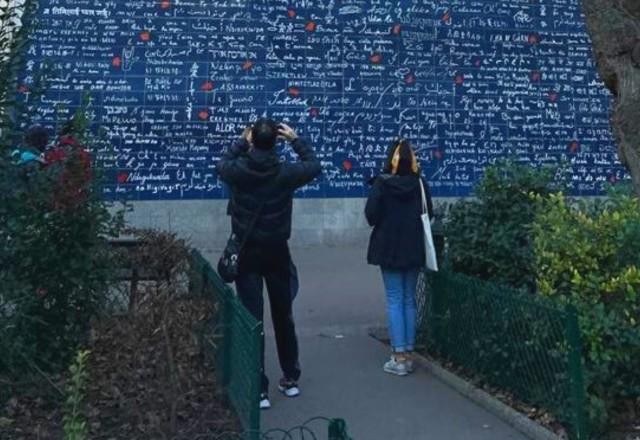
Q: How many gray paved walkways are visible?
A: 1